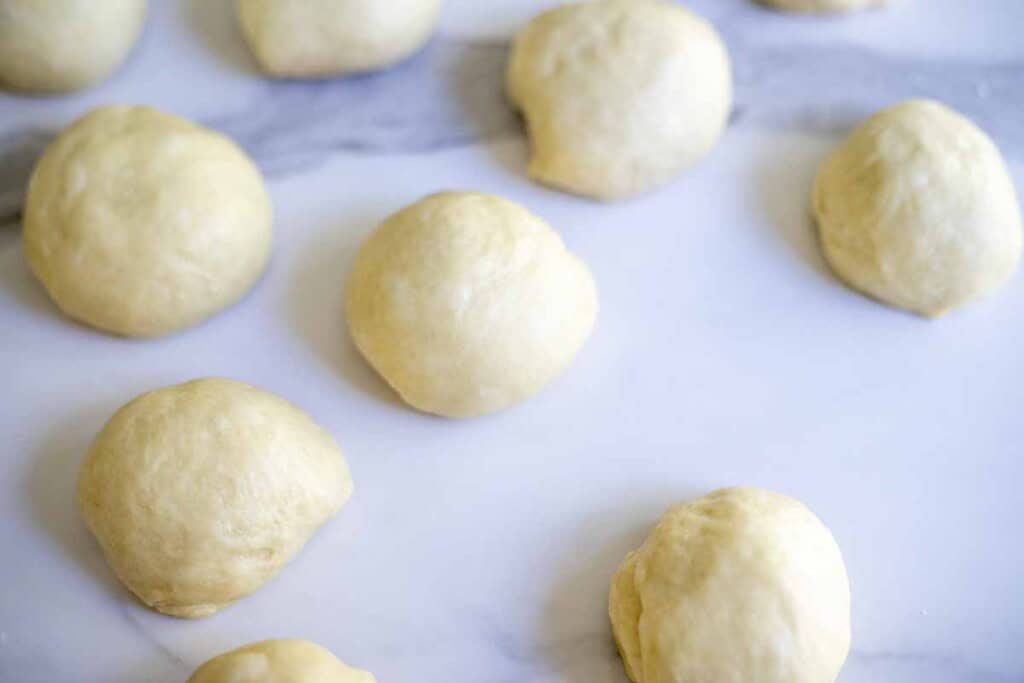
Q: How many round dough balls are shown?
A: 10